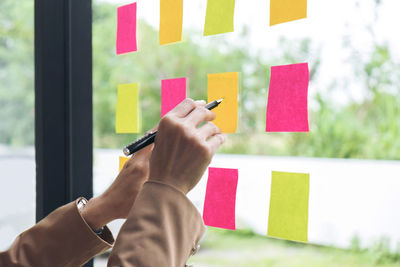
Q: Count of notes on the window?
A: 11